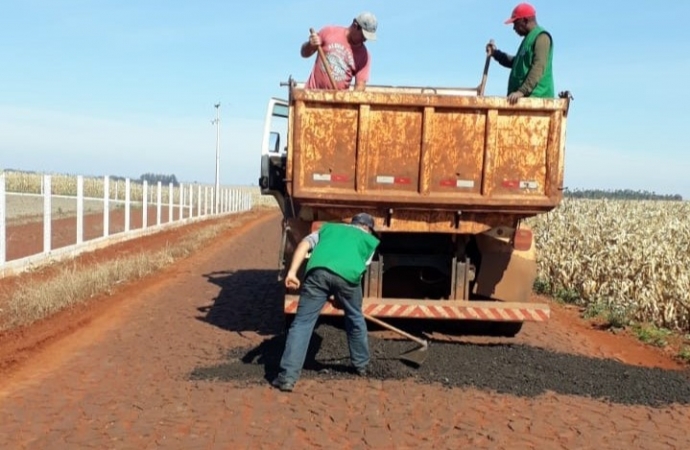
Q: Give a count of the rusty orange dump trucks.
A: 1